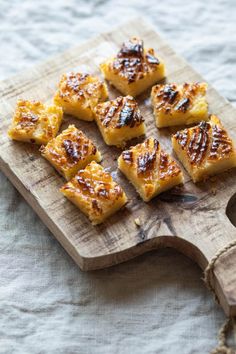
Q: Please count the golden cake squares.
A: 9